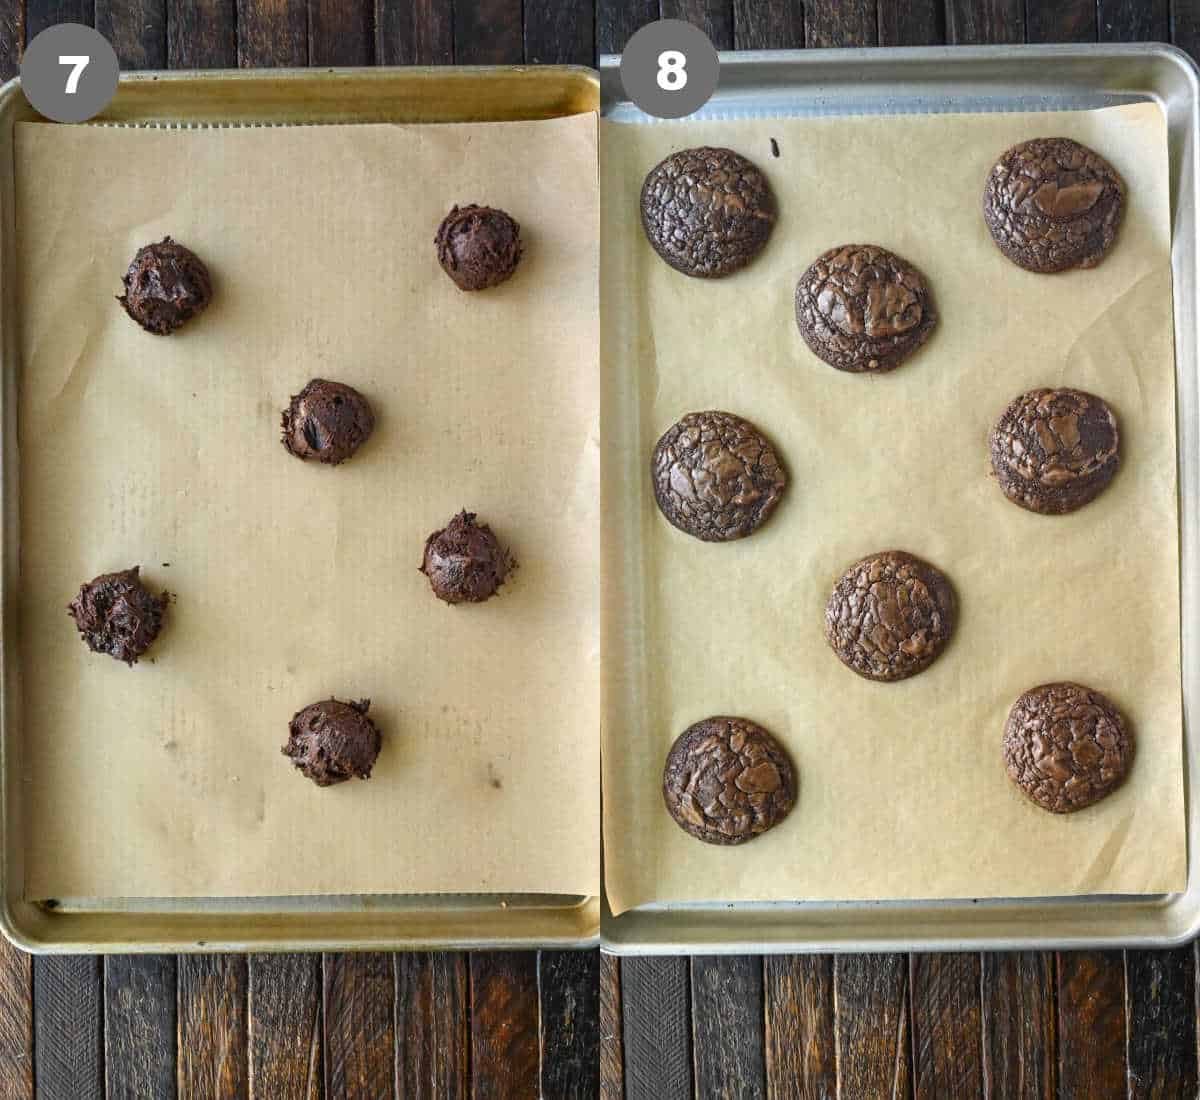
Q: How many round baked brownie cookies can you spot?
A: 8